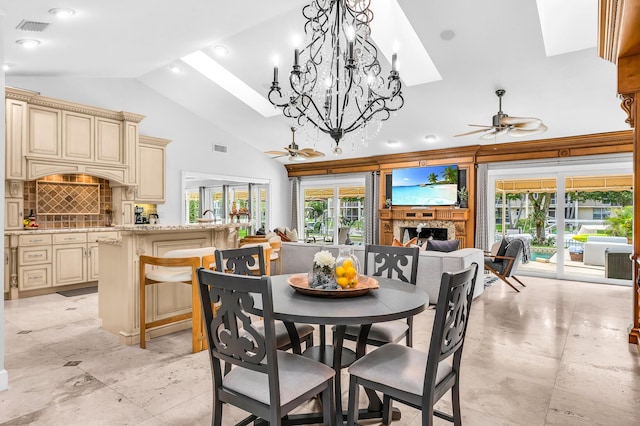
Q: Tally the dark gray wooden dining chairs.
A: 4